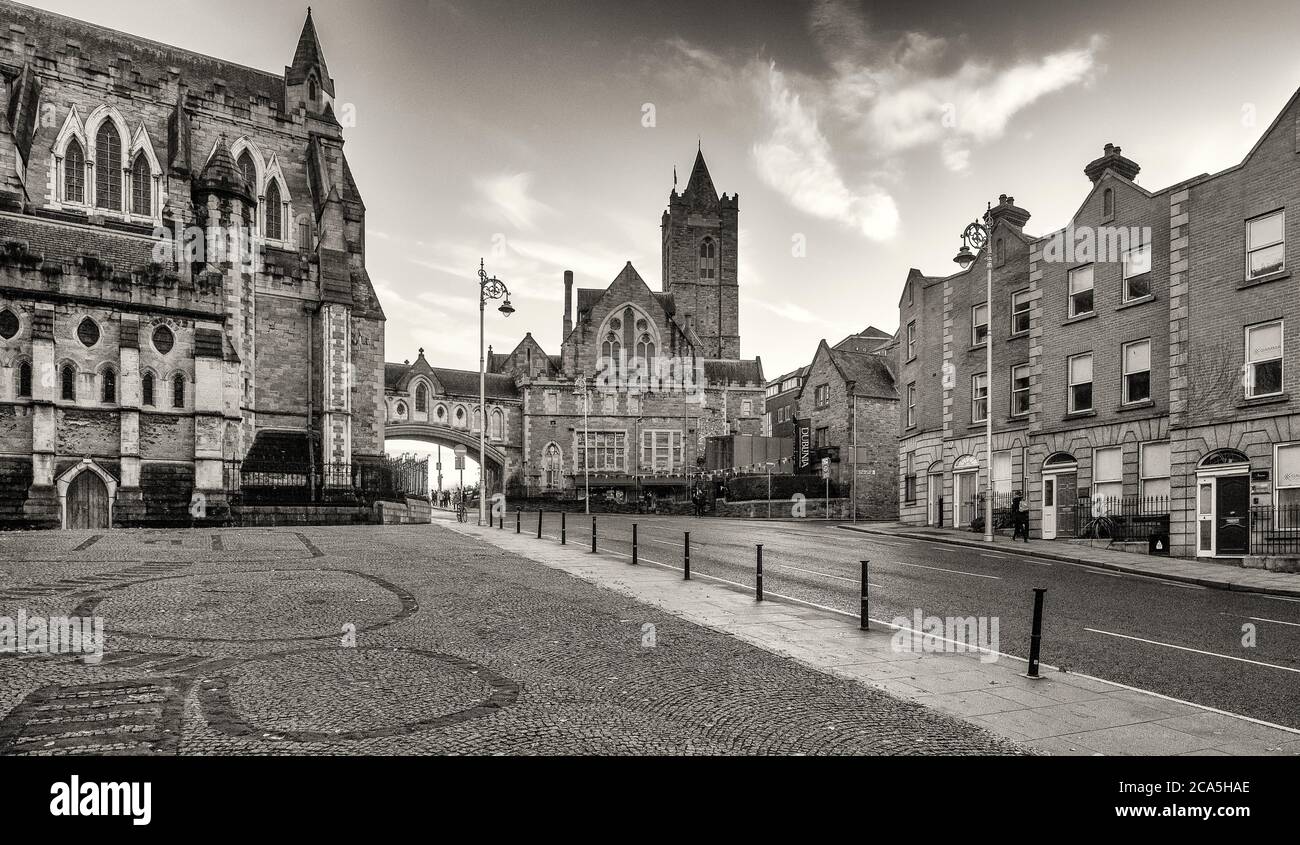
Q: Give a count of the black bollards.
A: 11